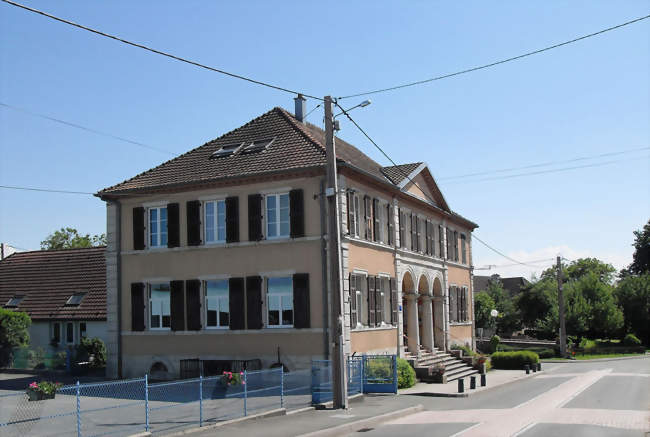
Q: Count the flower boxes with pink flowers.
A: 2